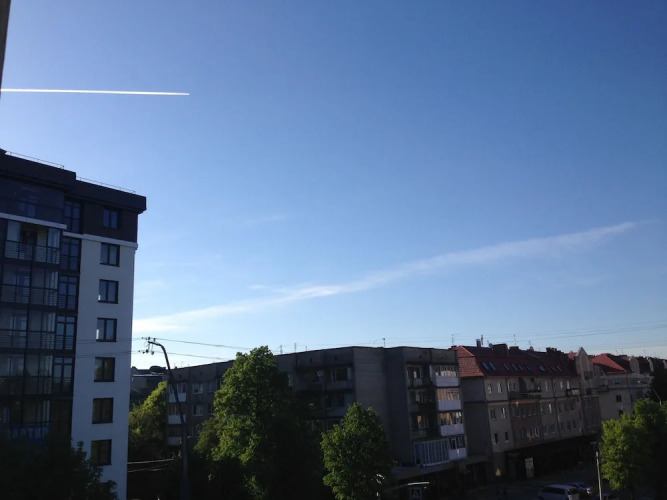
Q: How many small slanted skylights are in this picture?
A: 9